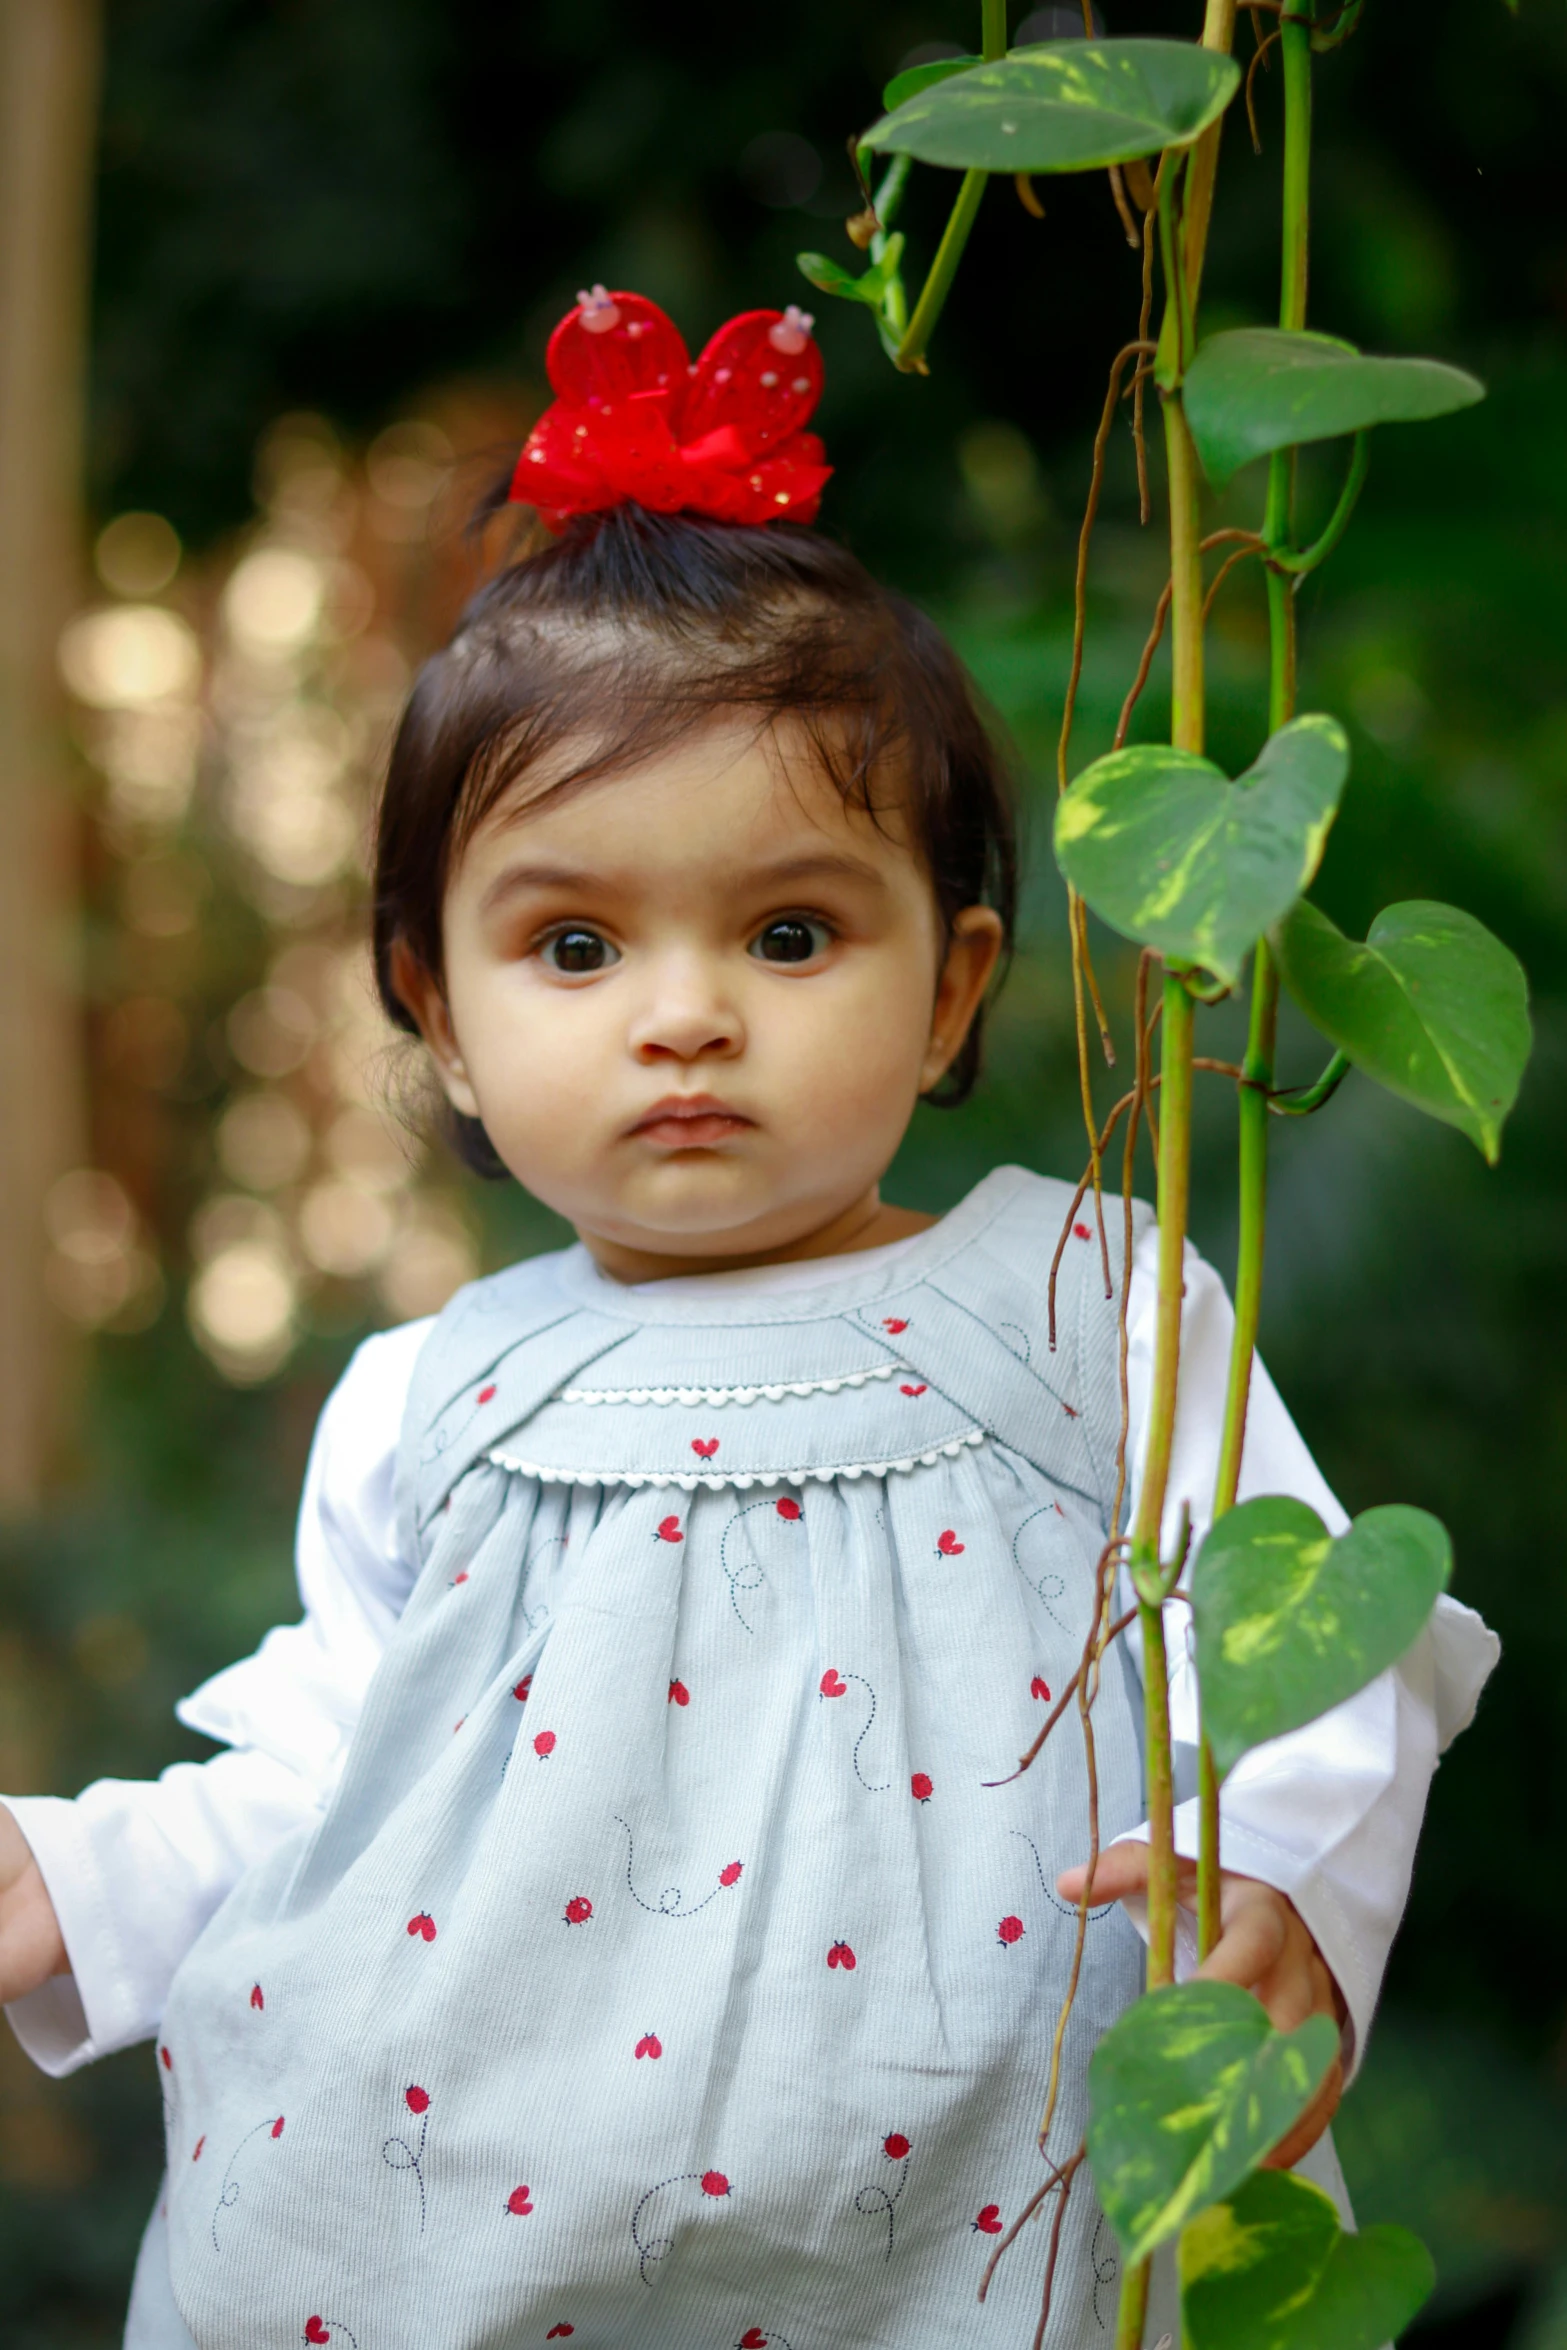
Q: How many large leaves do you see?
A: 7